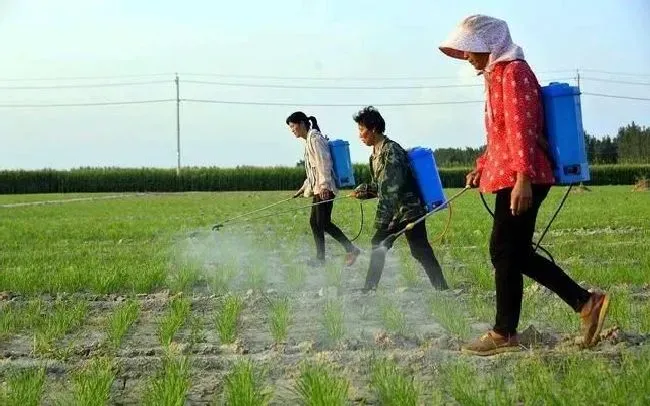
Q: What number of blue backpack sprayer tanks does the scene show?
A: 3